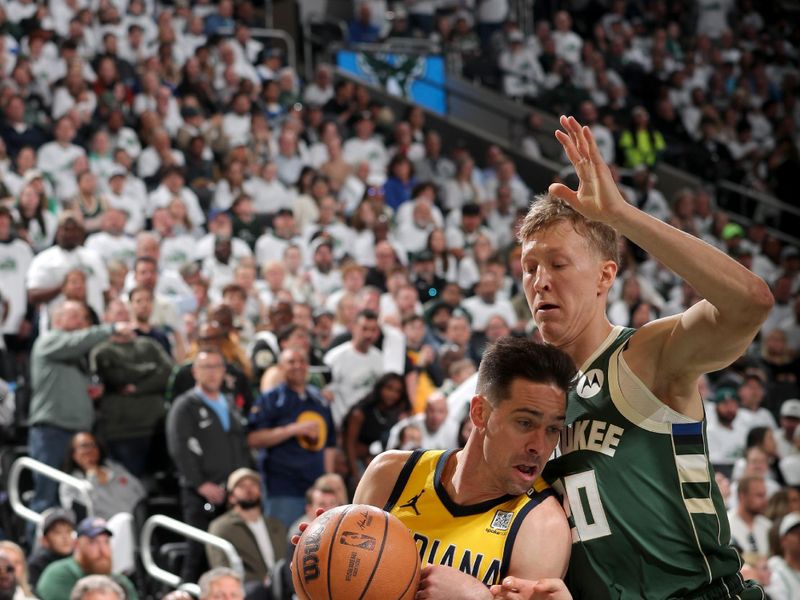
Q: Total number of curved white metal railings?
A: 2